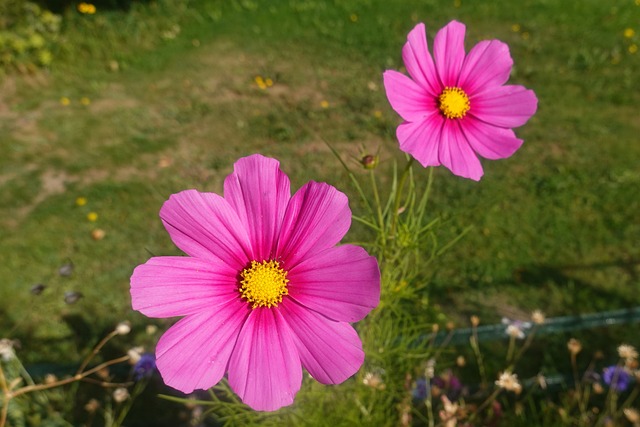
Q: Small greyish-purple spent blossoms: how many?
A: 3